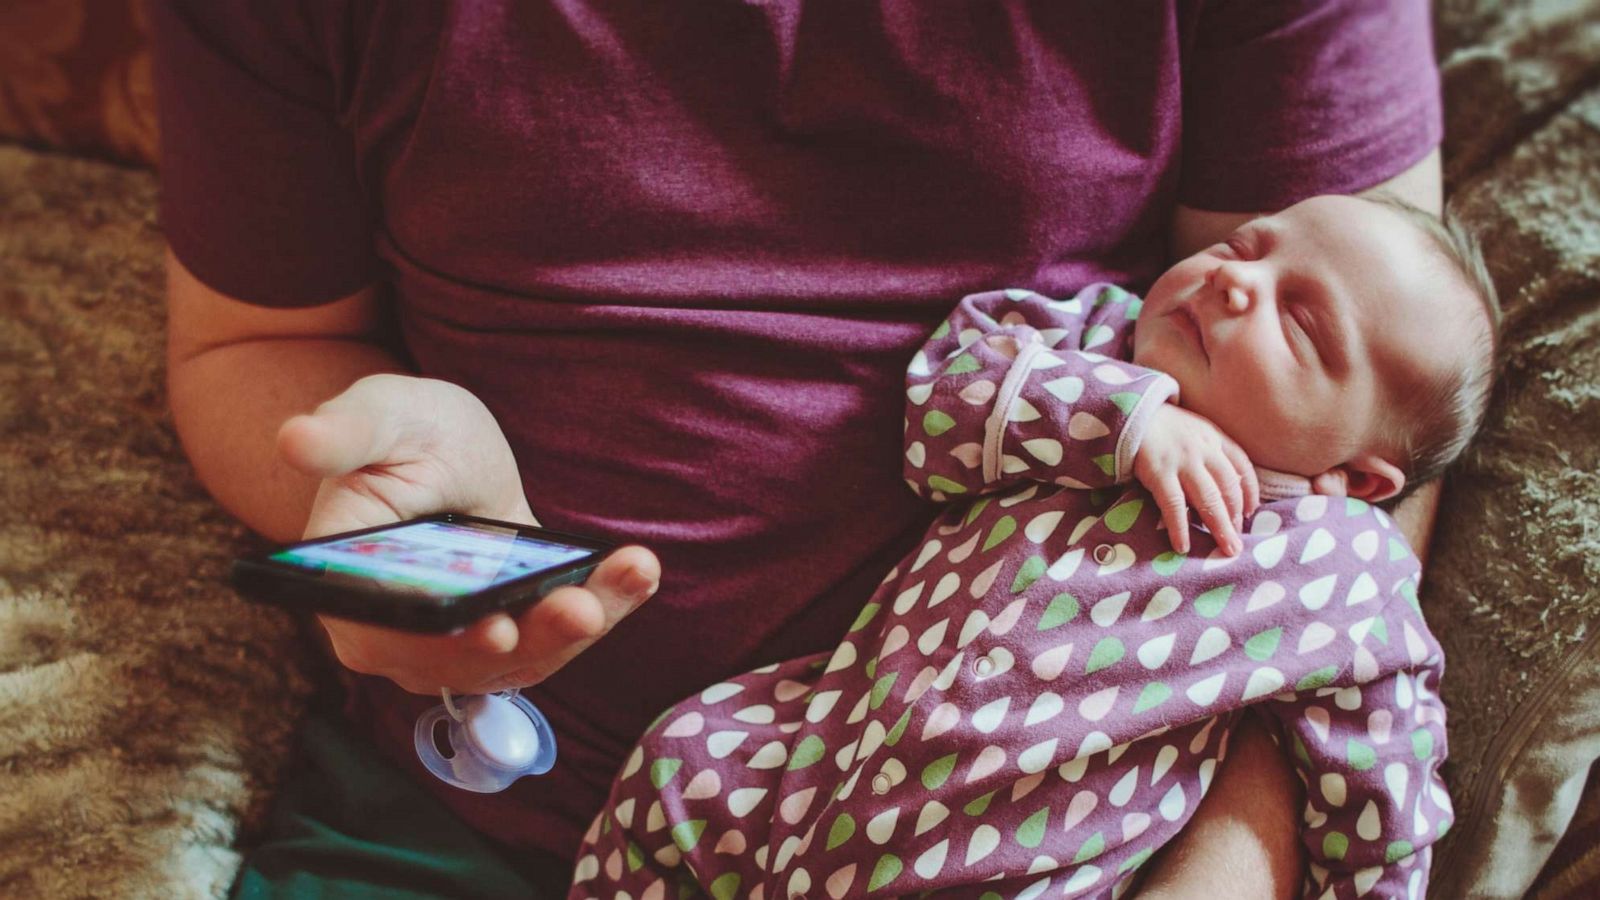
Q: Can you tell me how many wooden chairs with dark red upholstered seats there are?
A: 0